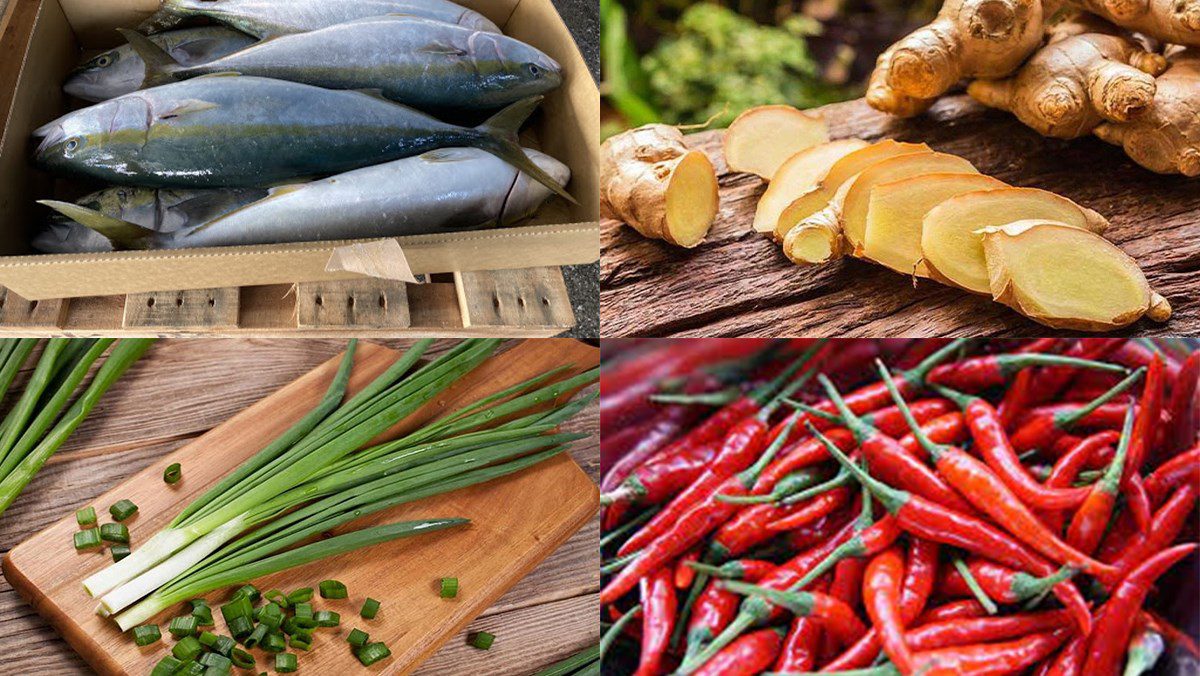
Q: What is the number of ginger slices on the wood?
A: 7